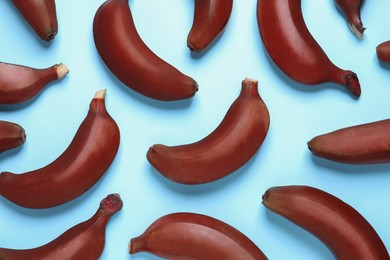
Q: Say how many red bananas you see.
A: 14